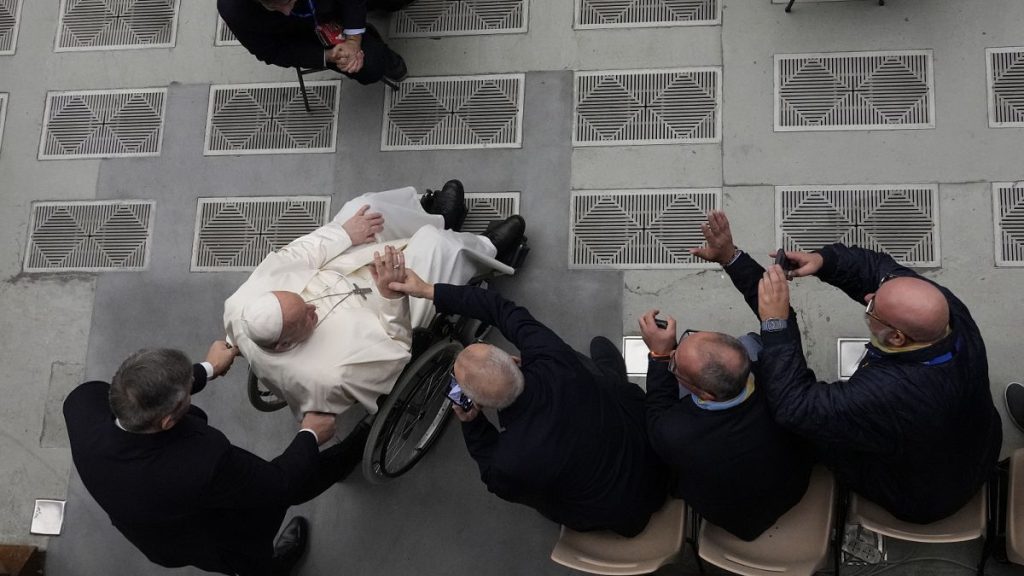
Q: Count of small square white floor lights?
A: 3